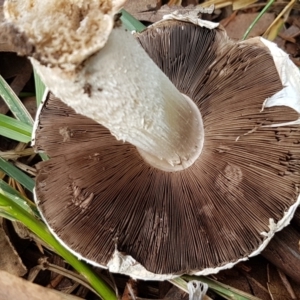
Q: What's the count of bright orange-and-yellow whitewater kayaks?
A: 0